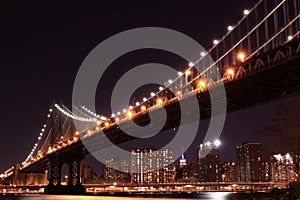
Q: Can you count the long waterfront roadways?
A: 1